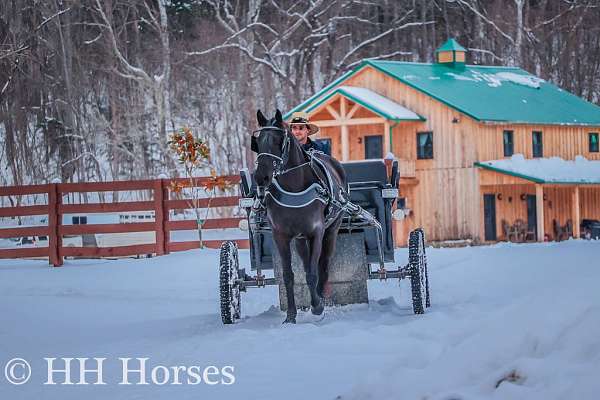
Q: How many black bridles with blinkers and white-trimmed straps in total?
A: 1